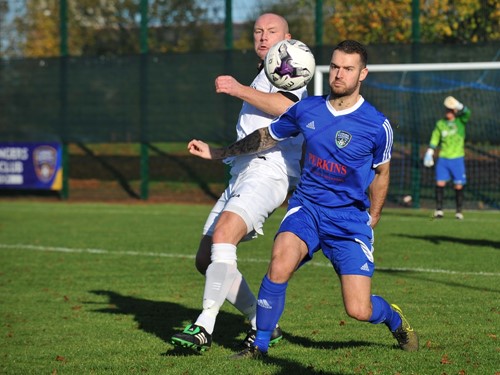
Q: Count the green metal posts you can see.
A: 5